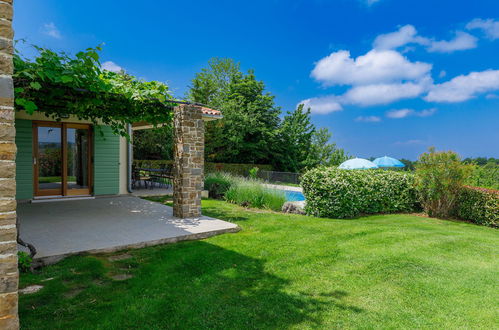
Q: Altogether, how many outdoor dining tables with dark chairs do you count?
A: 1